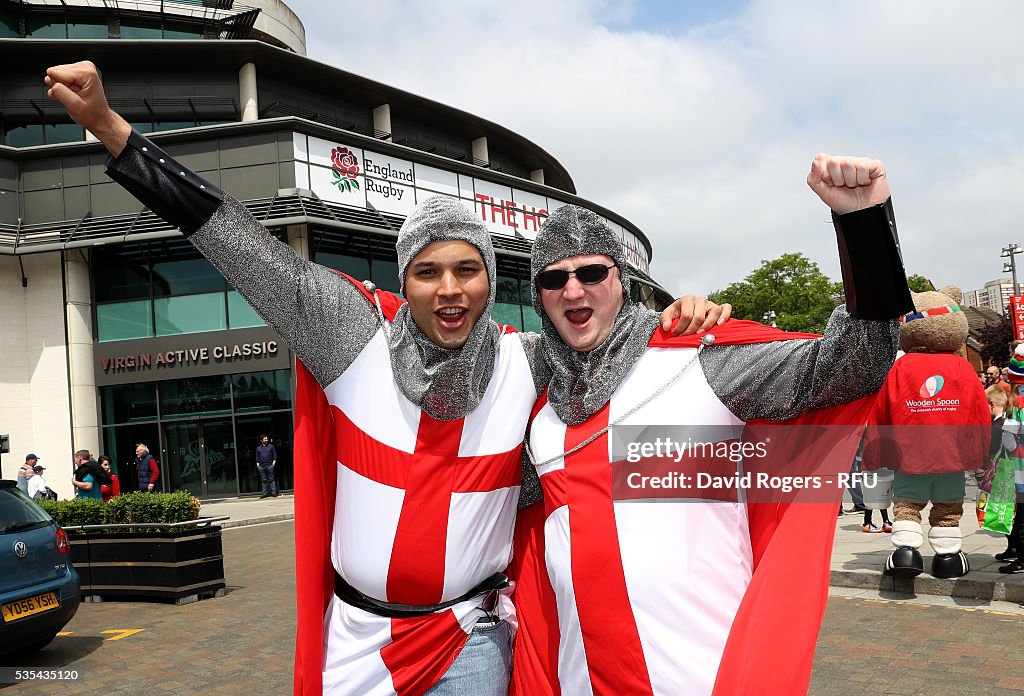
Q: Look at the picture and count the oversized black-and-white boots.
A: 2